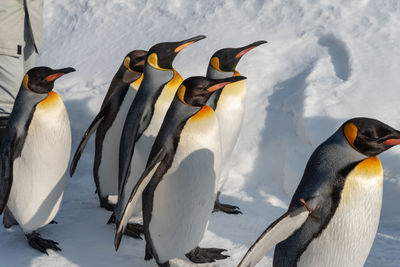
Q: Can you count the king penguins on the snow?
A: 6